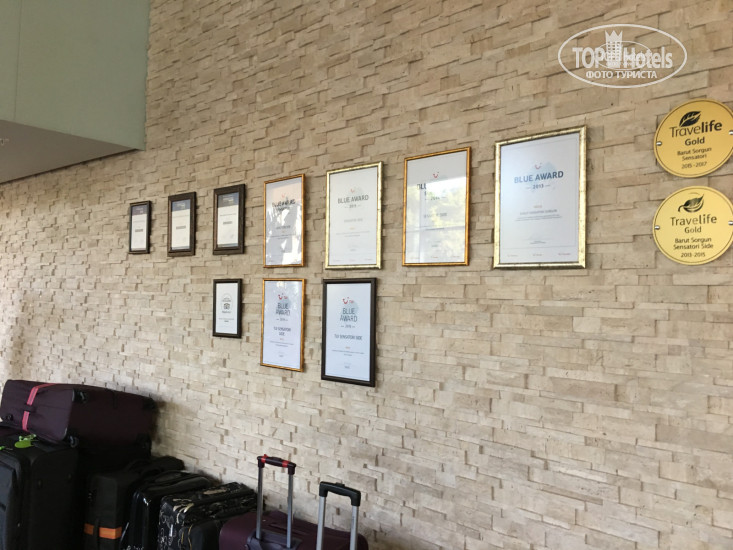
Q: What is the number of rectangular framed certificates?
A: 10